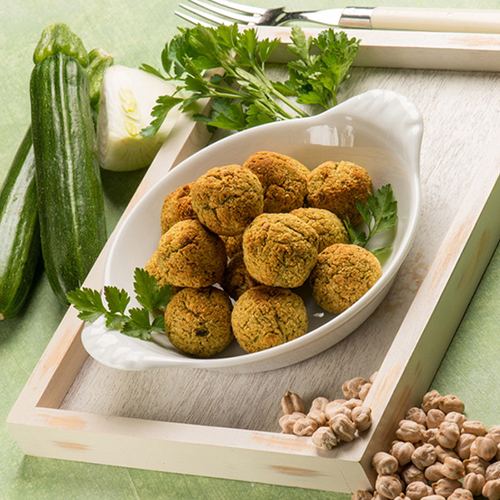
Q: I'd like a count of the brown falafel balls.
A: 13